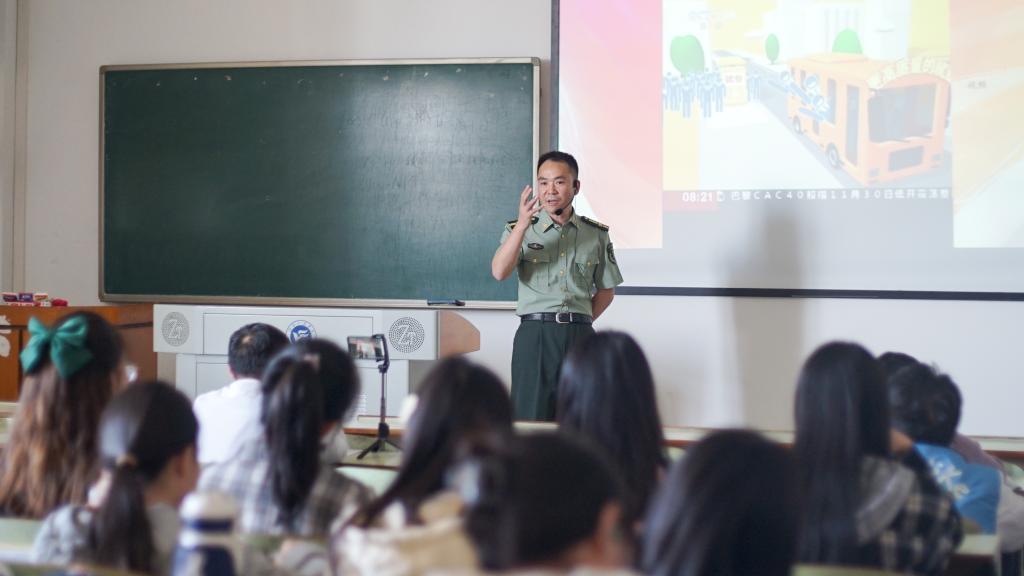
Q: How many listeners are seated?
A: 11